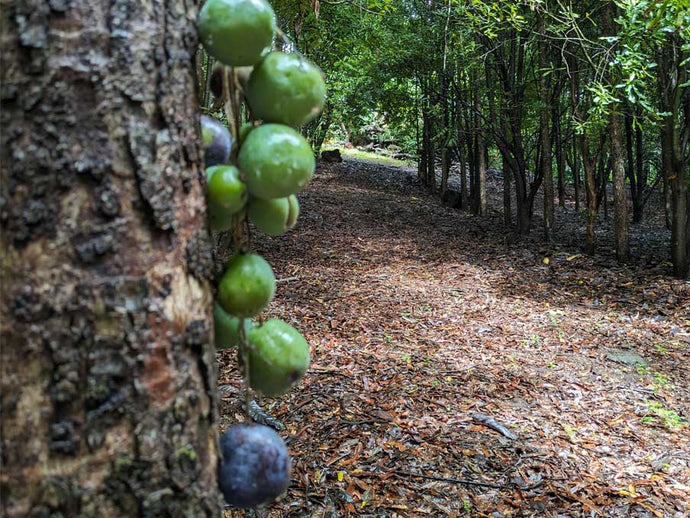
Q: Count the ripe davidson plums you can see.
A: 2